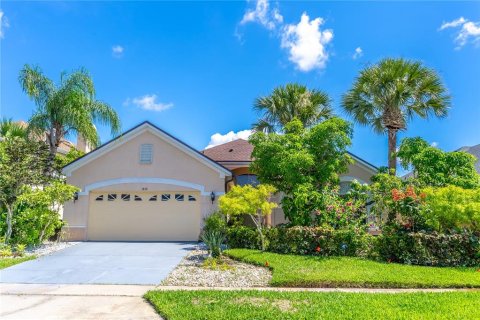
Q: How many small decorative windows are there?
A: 8